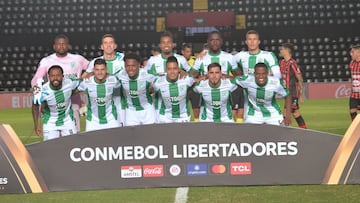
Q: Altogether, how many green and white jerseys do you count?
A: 10